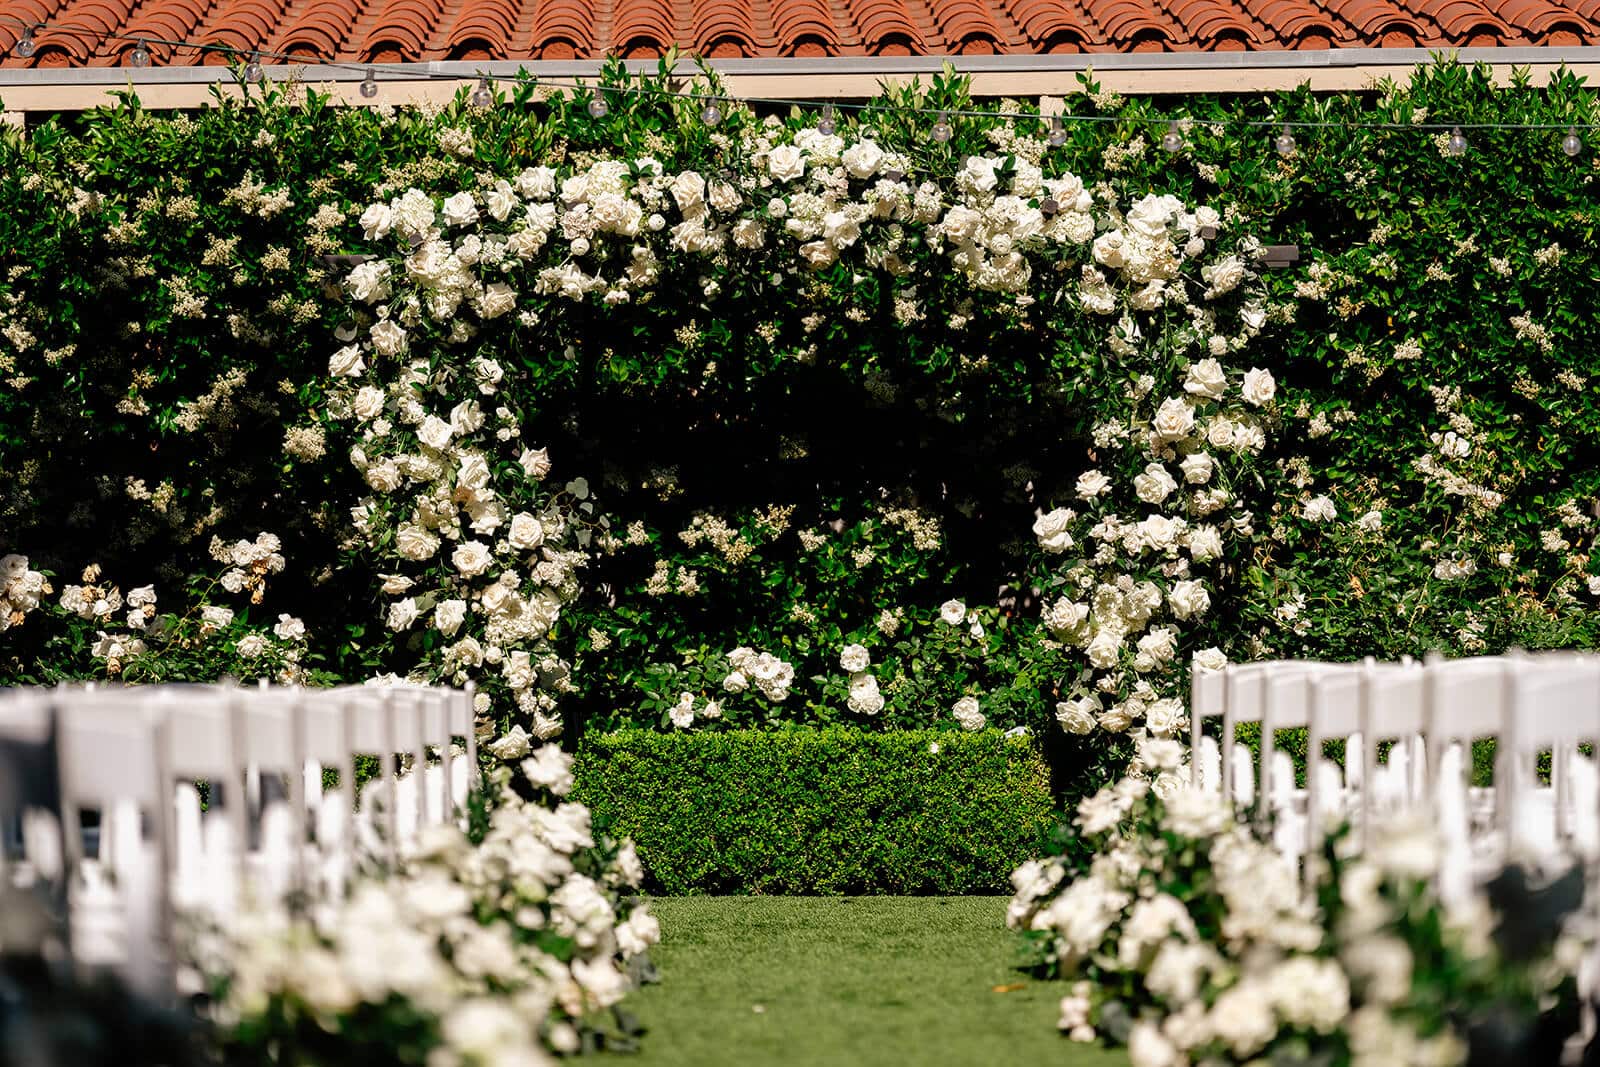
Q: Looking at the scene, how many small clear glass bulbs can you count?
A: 14